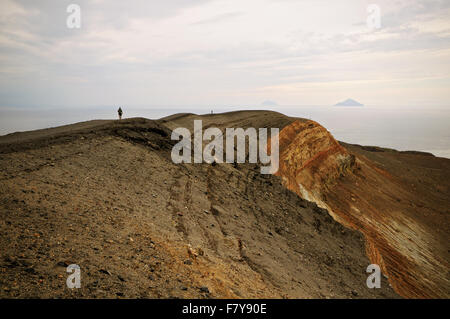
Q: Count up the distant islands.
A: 2